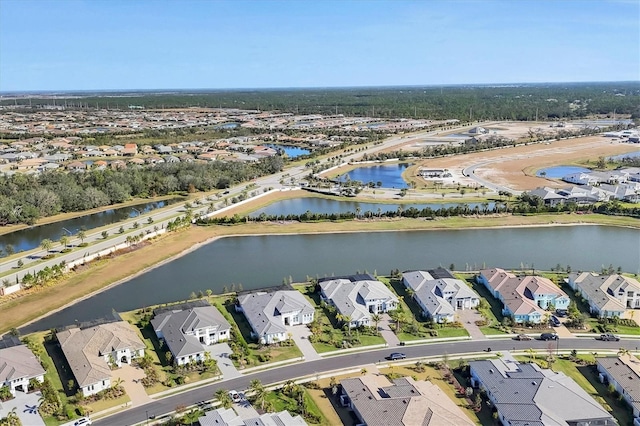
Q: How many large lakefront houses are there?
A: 8